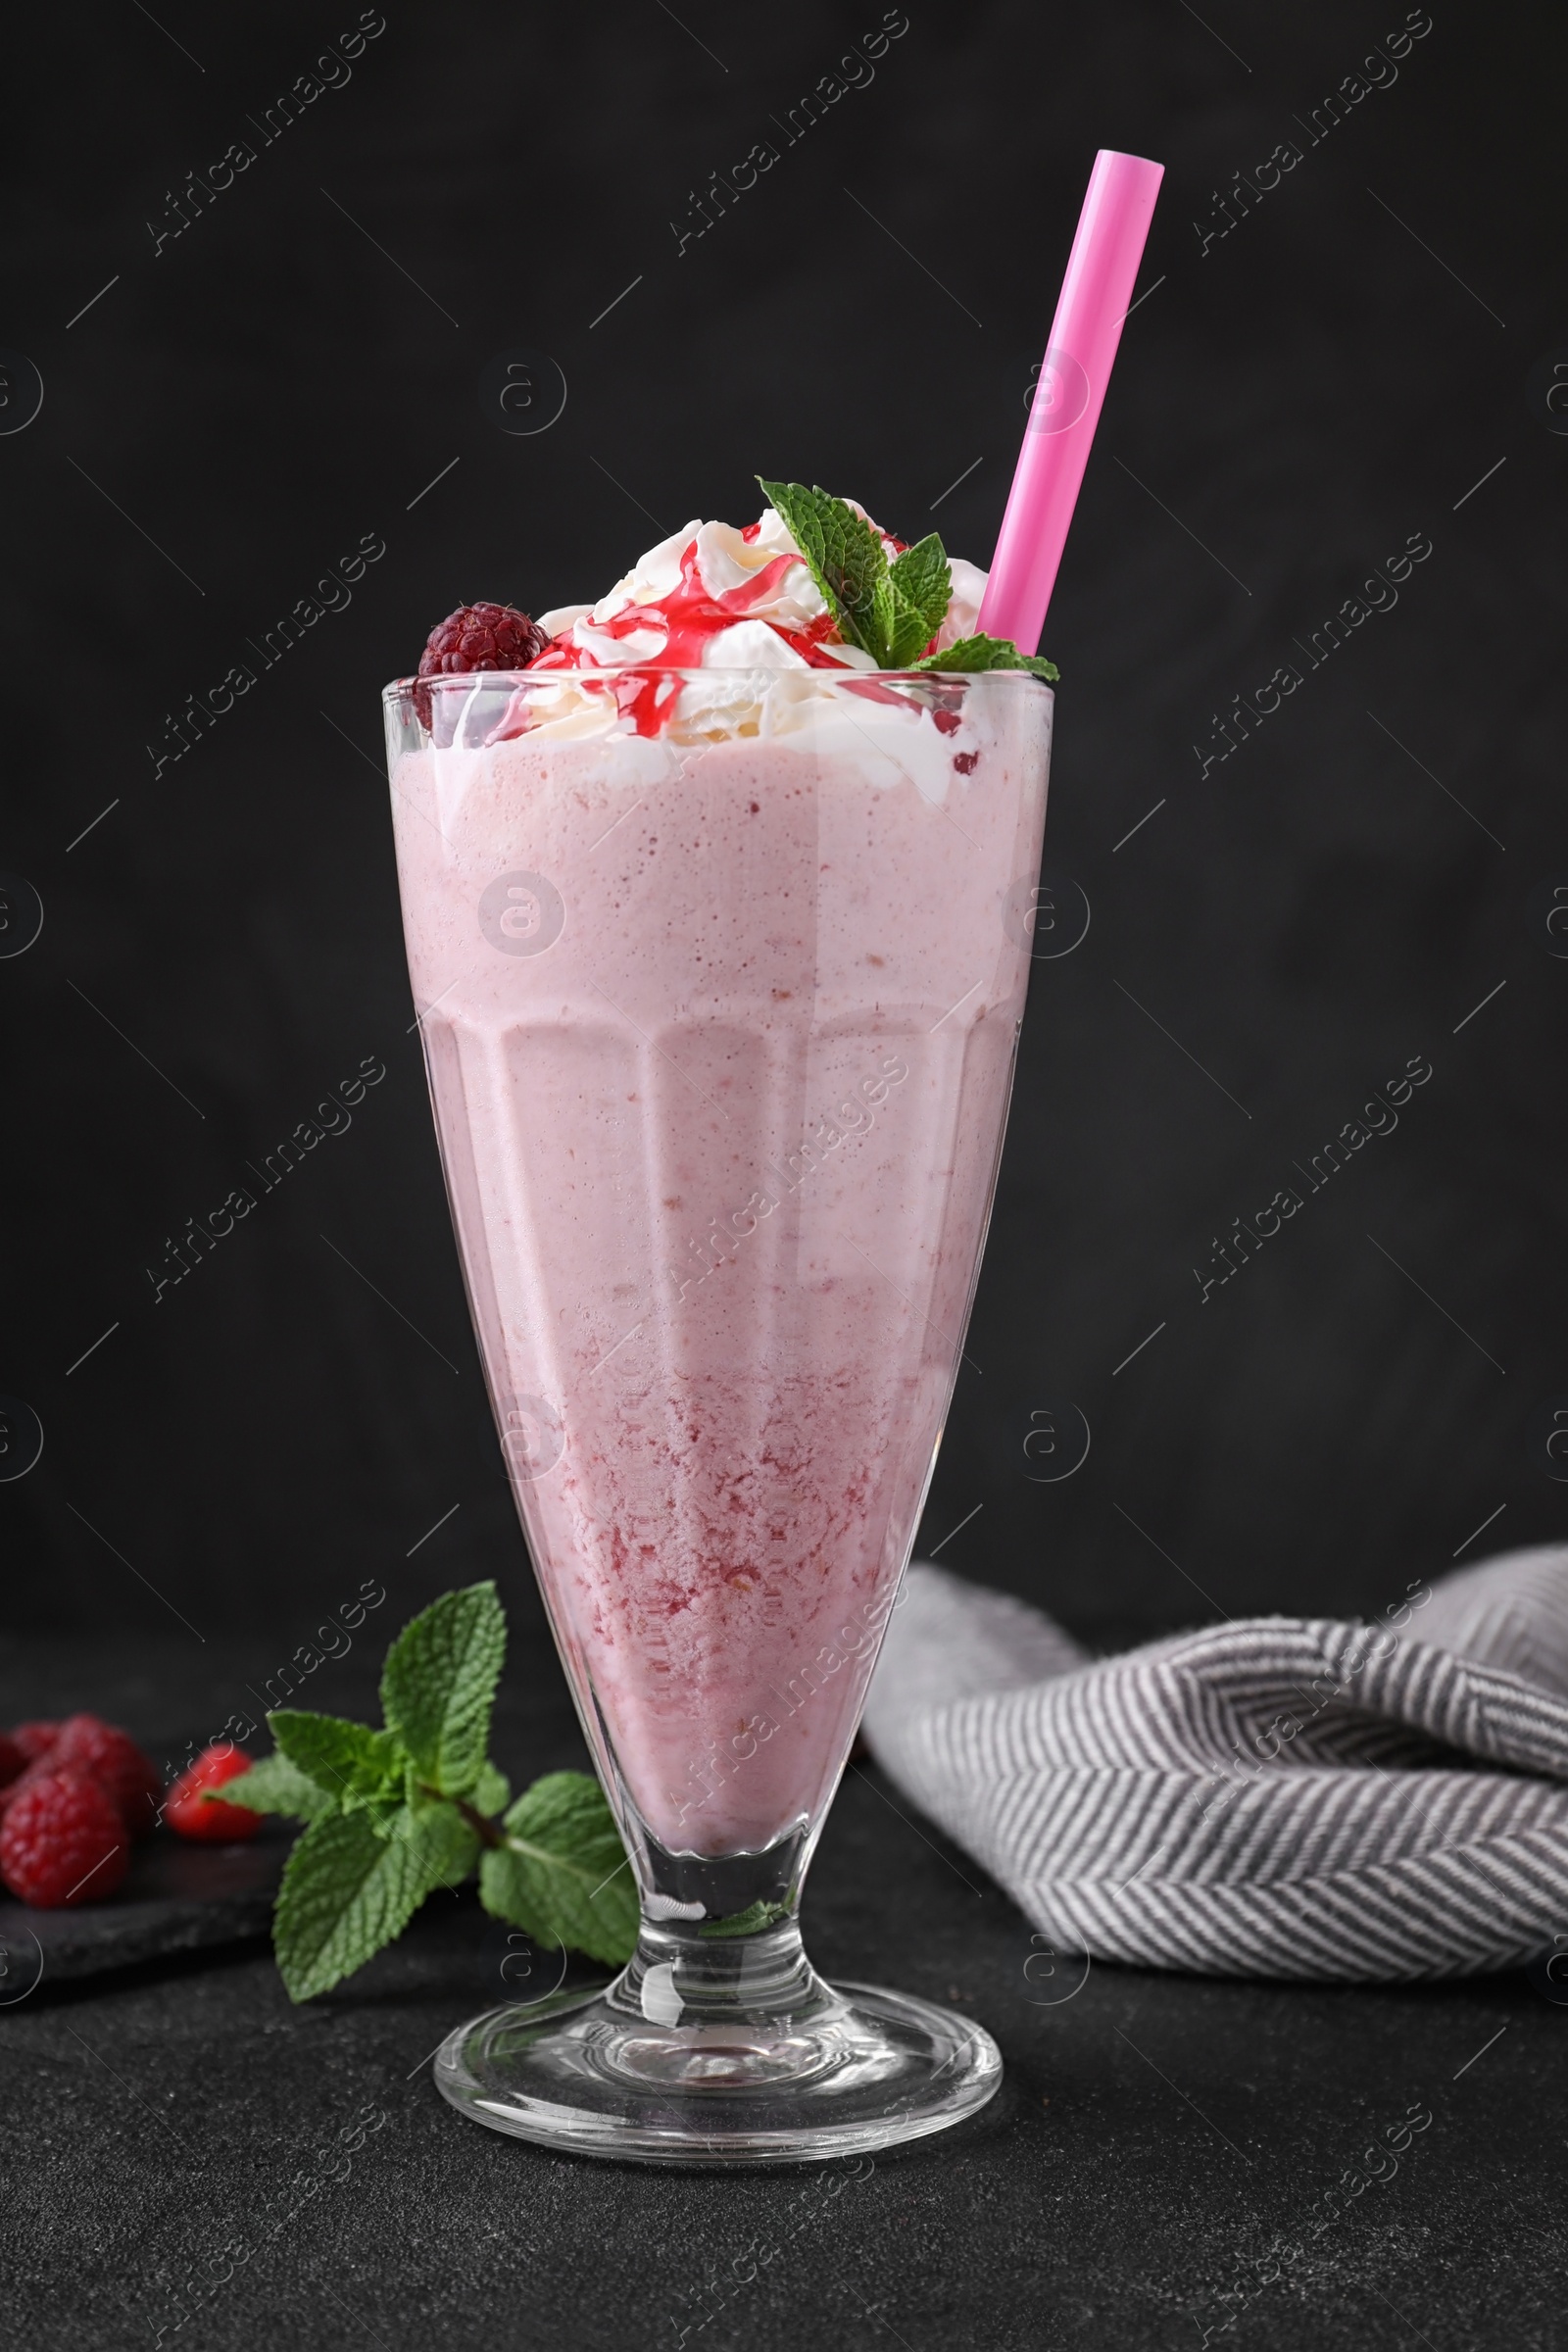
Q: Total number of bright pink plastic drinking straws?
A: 1